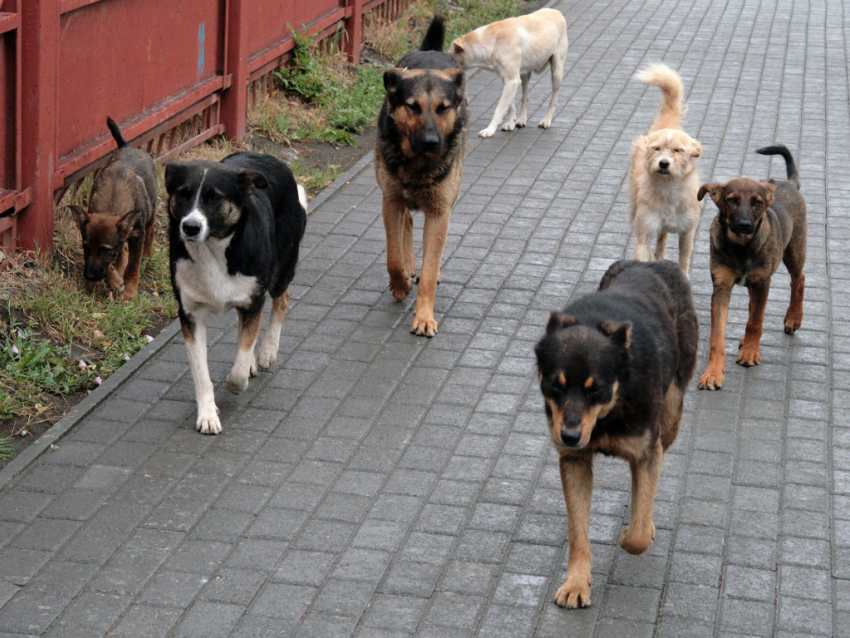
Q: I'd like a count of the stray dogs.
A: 7